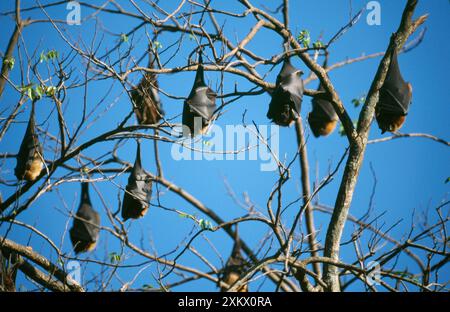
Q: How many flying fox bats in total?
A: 9